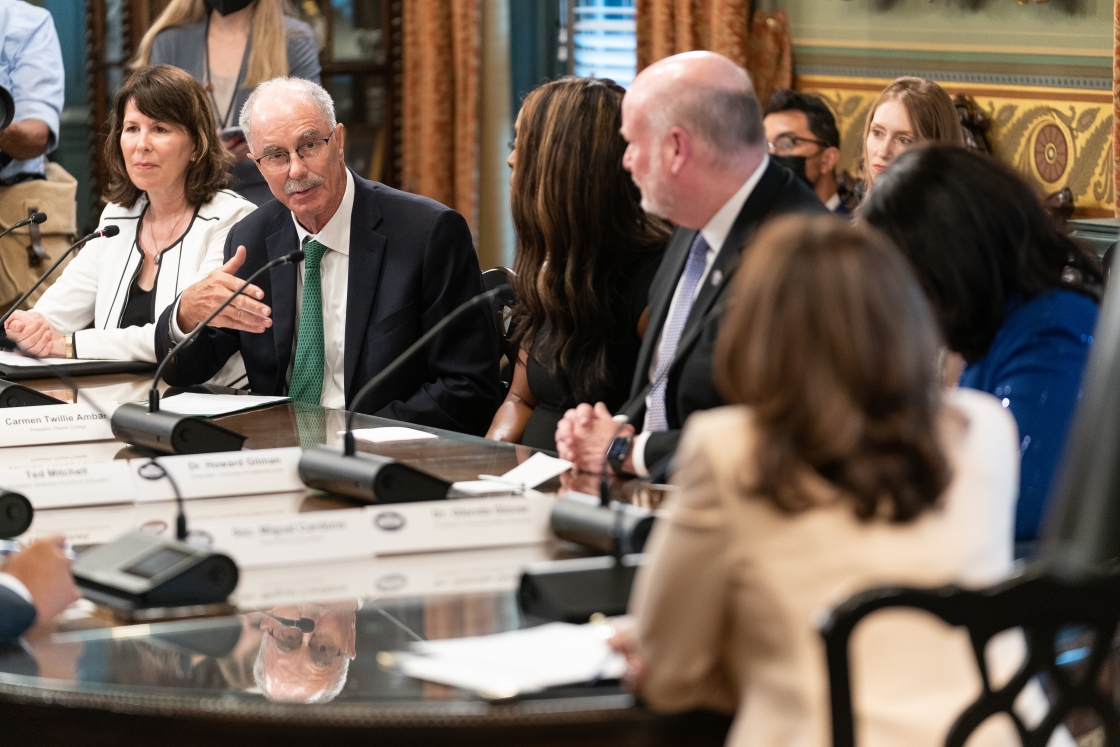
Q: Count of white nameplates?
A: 5